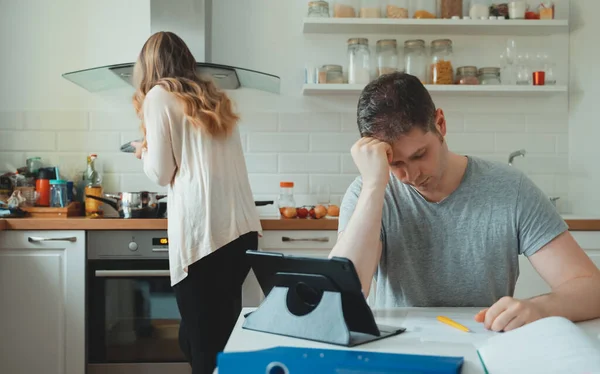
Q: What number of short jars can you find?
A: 4